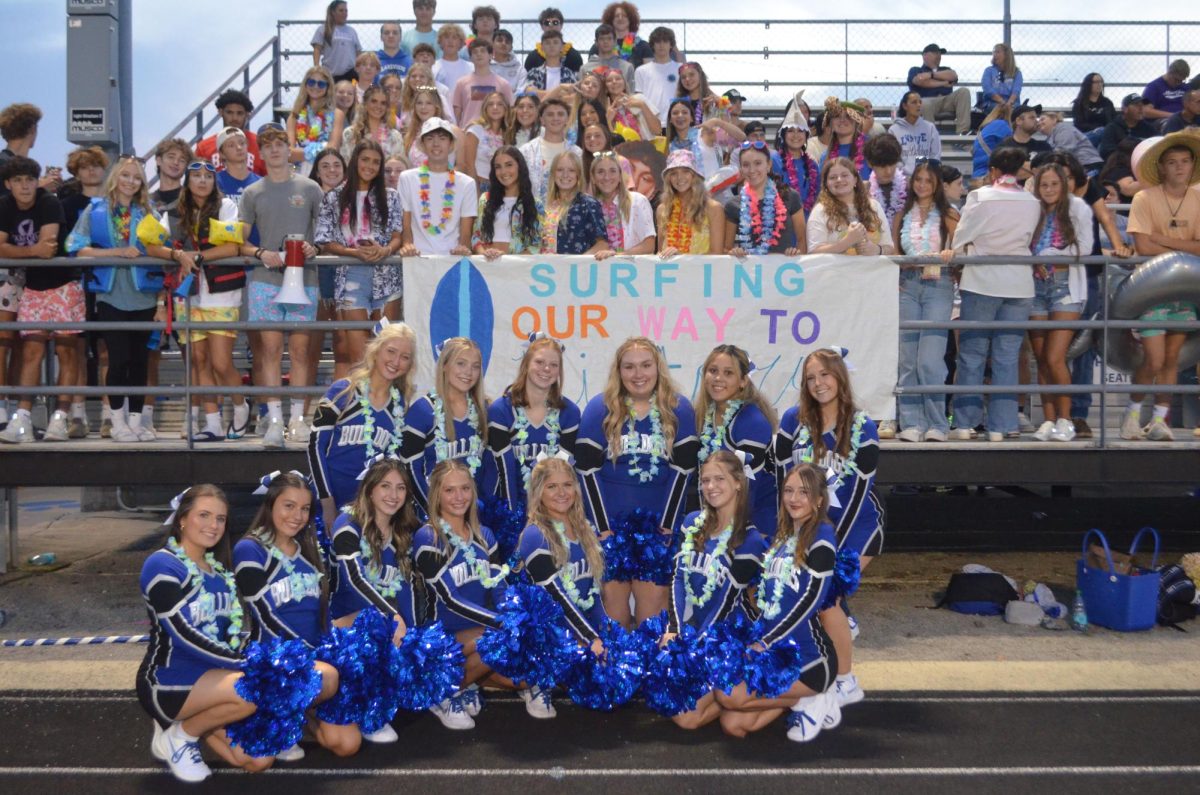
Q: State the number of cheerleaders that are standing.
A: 6